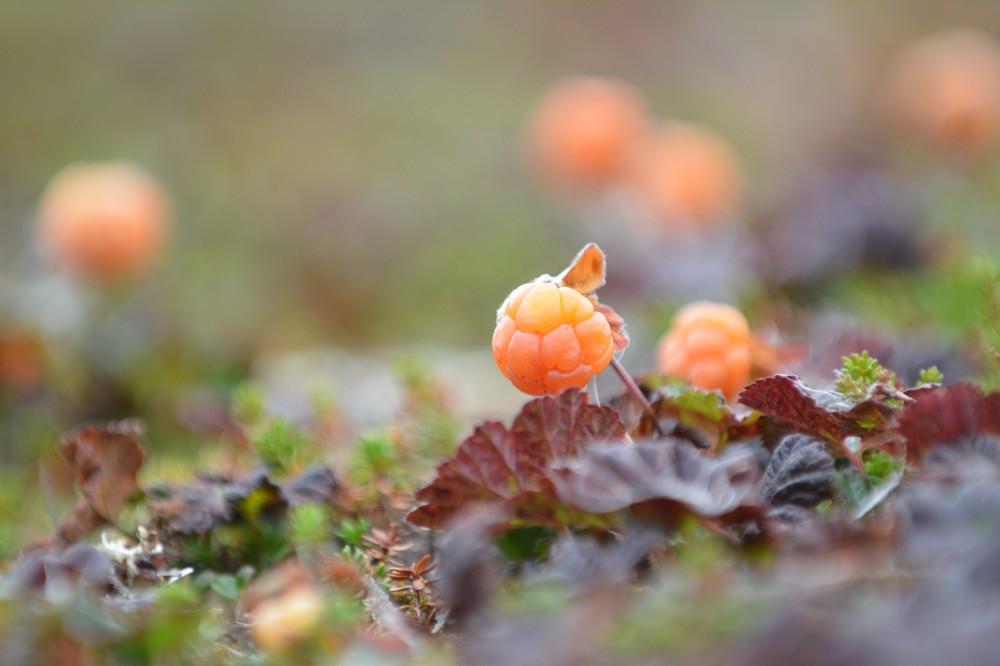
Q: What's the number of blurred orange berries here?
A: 5